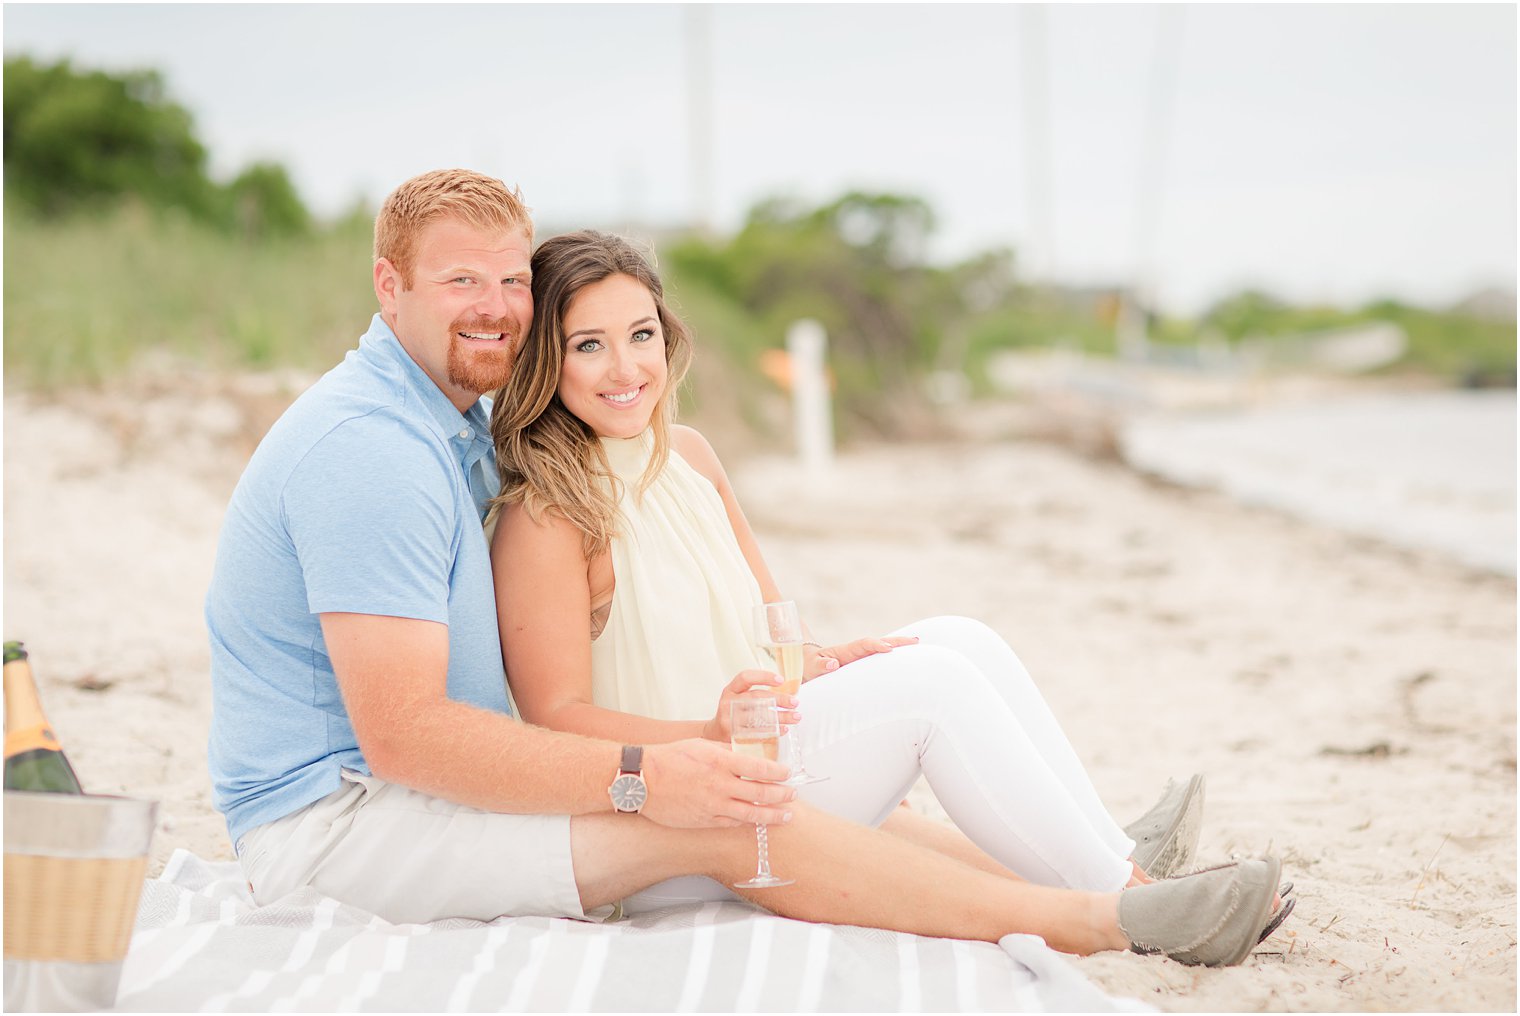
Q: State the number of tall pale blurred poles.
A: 3